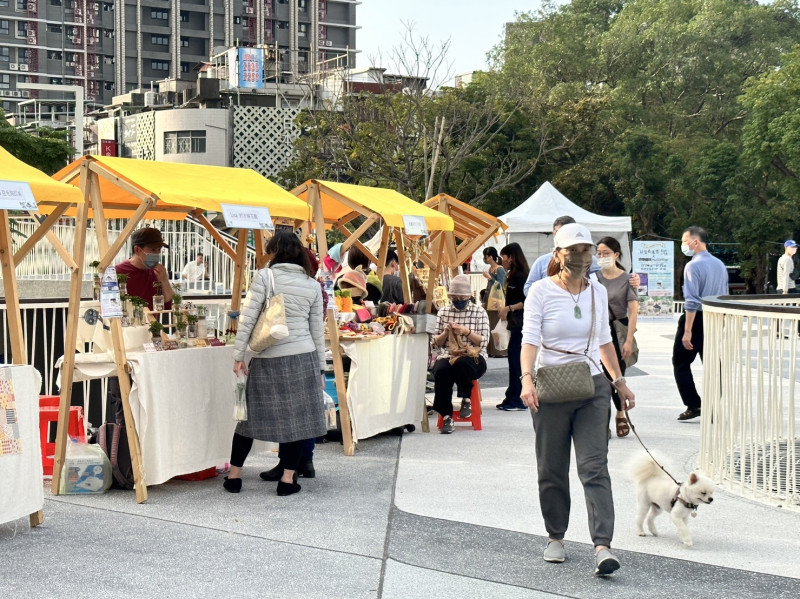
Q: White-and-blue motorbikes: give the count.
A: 0